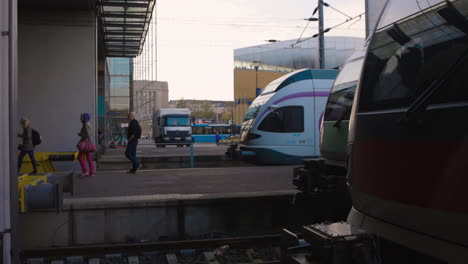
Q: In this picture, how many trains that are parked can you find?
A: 3